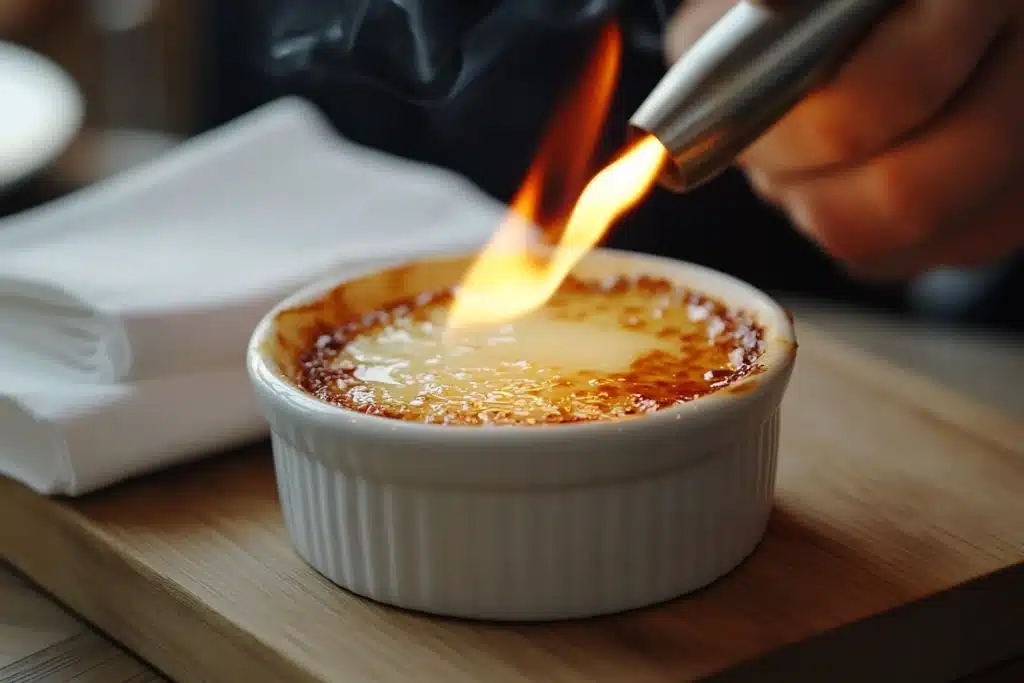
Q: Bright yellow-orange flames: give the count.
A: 2